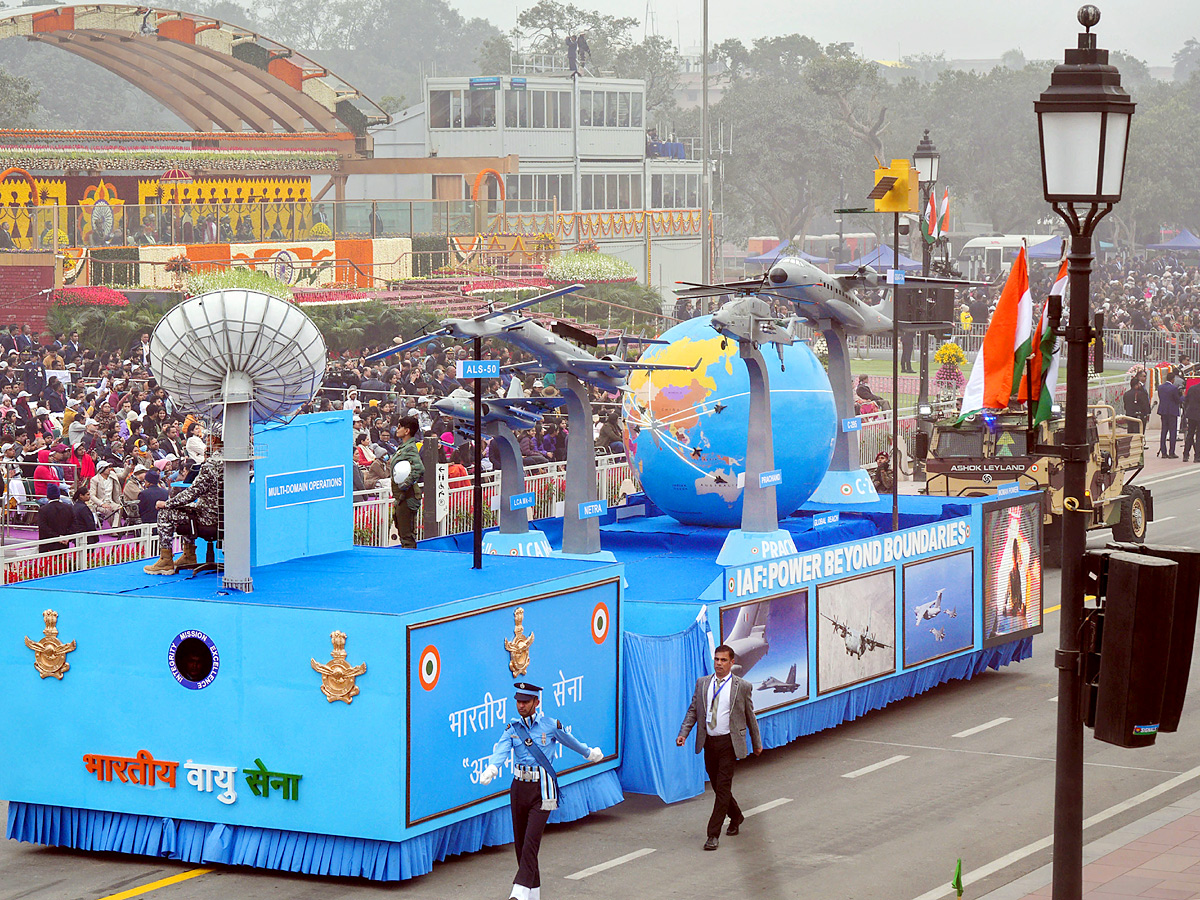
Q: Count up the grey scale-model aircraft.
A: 5